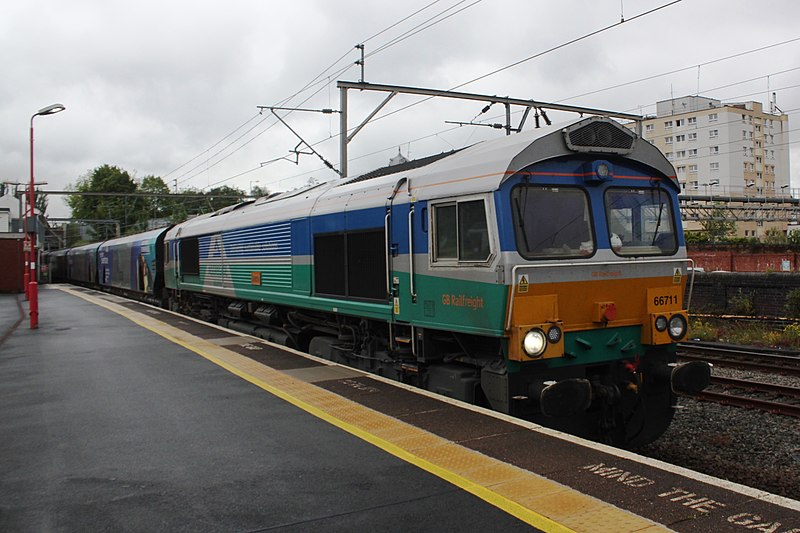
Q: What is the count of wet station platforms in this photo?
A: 1